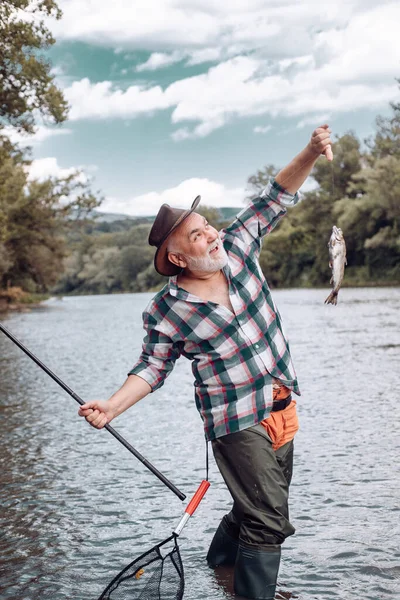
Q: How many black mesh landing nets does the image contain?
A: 1